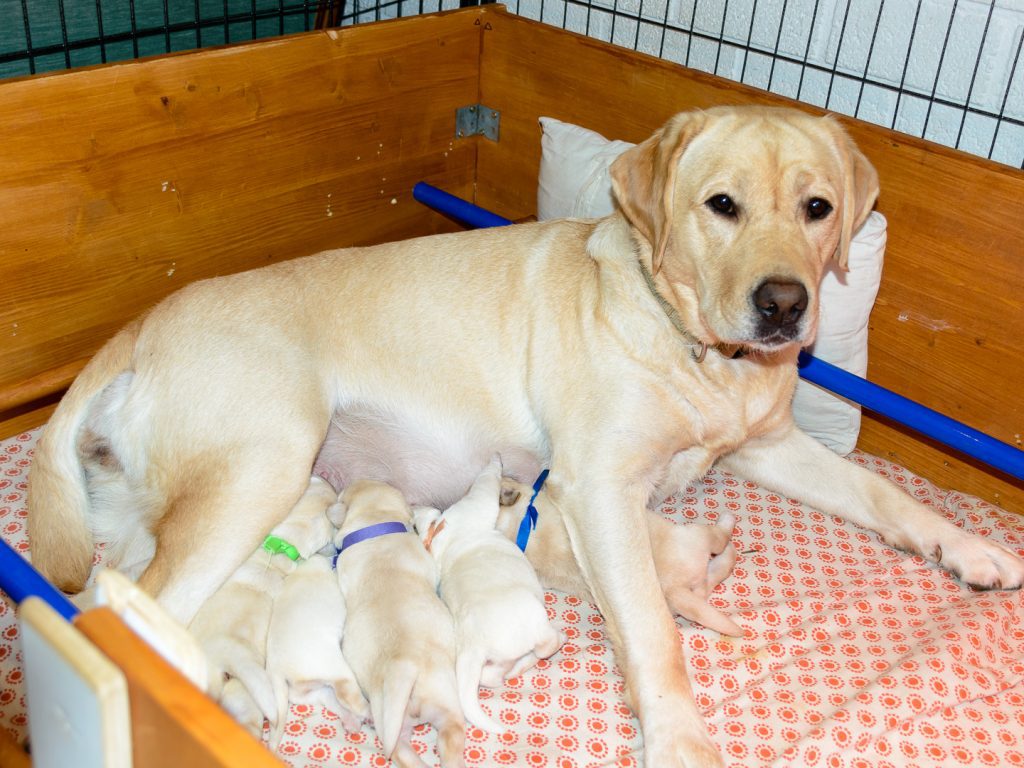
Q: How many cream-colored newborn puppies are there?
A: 5